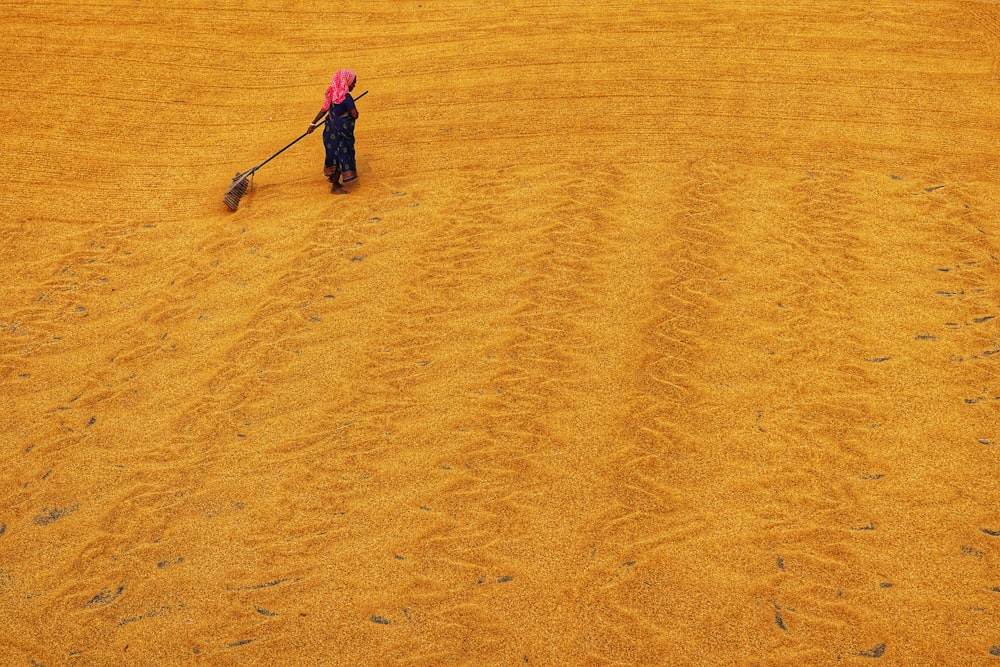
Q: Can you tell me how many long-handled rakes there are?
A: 1